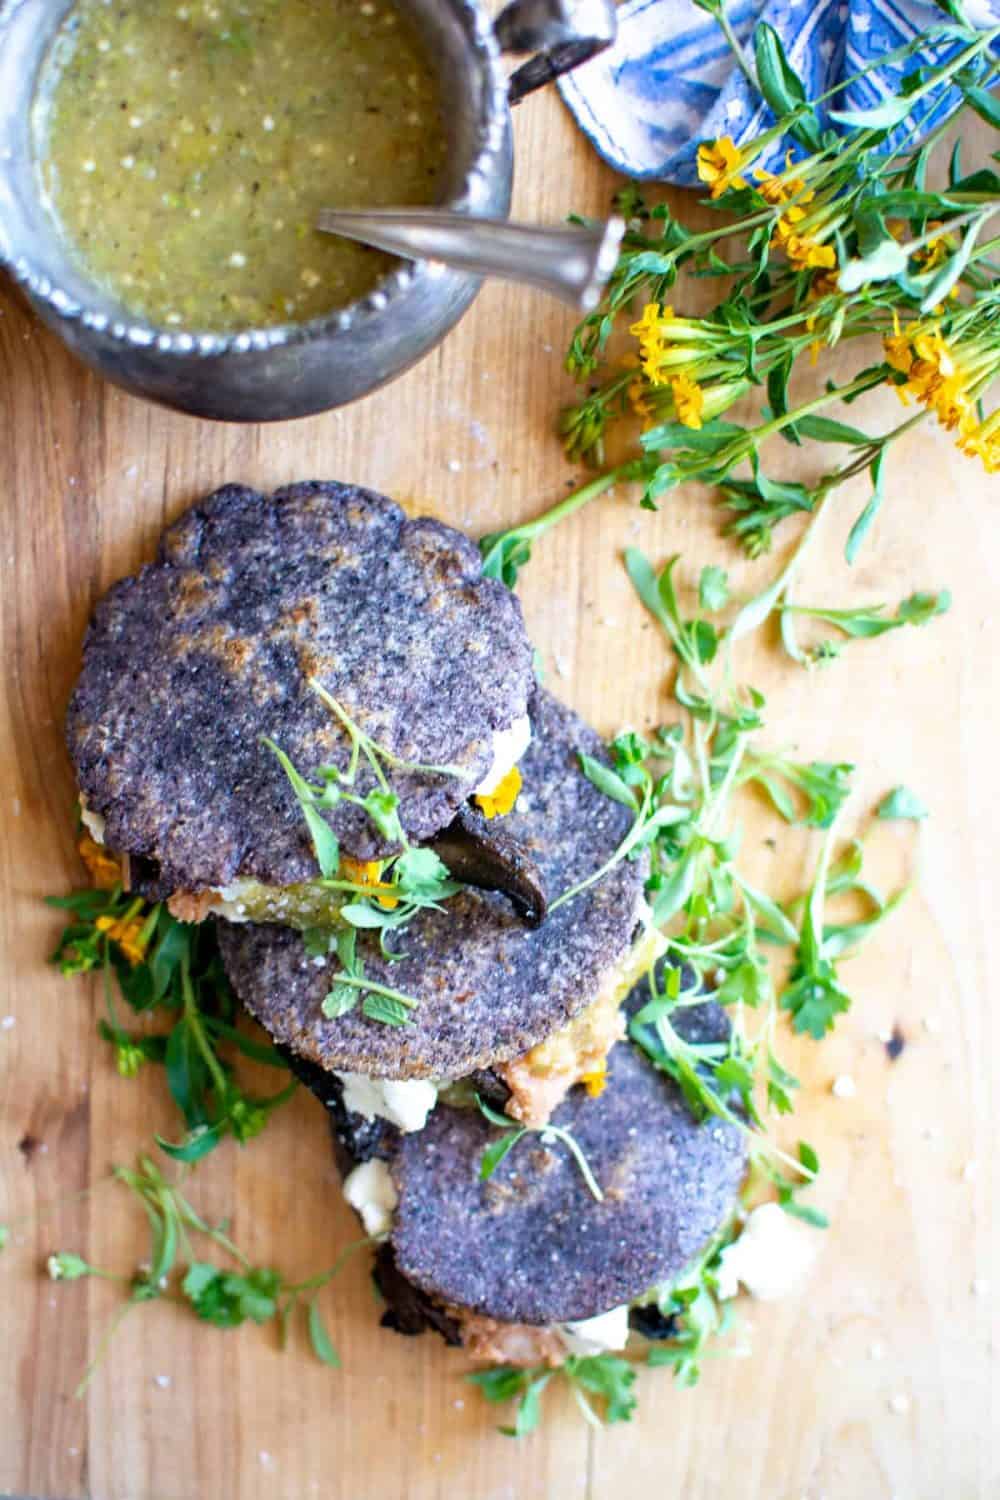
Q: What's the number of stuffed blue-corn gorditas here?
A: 3